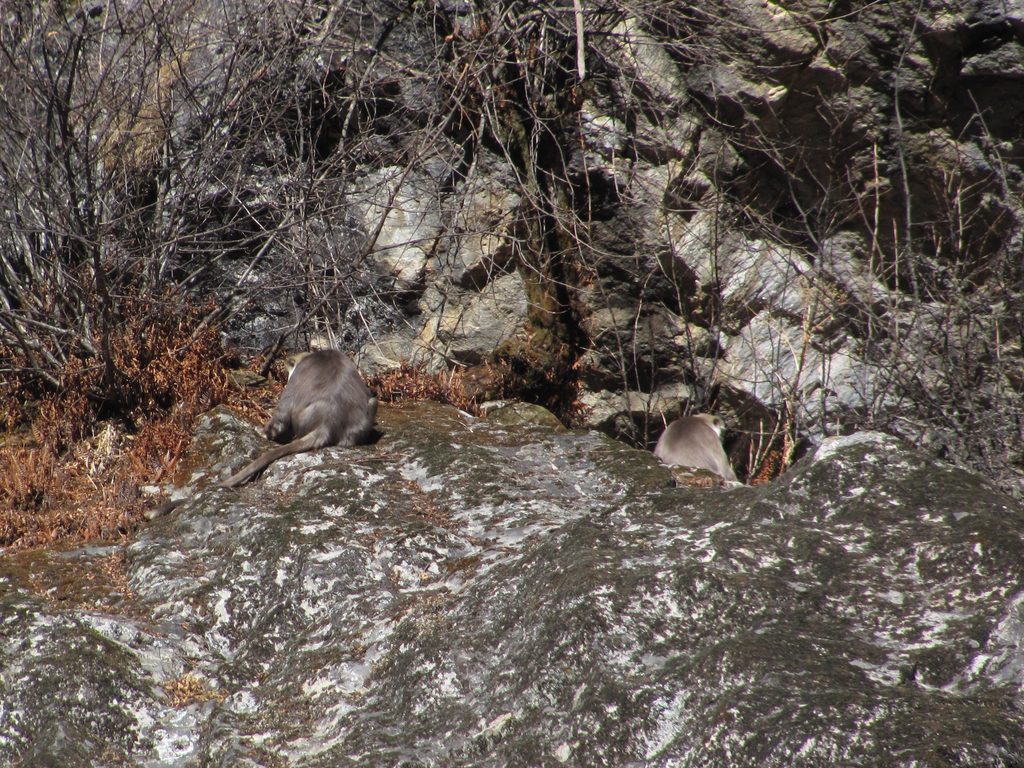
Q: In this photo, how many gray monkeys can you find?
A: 2